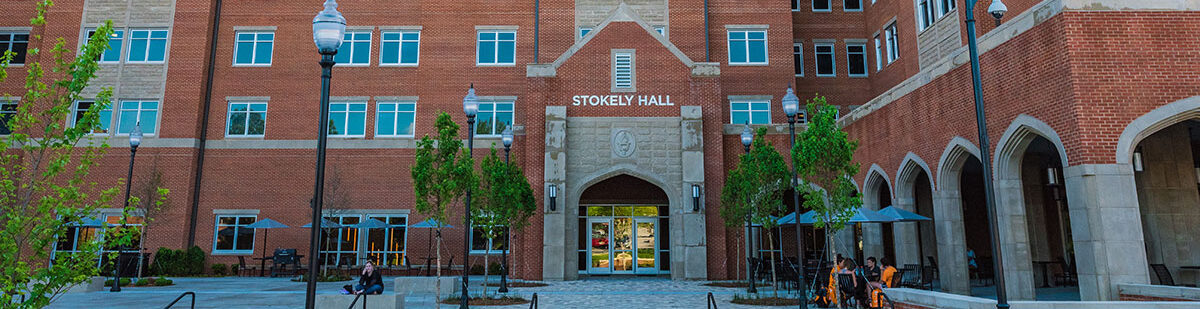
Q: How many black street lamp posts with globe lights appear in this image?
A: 6